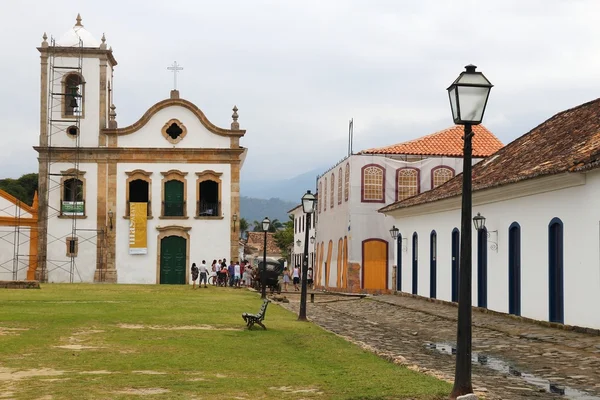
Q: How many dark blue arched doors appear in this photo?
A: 7